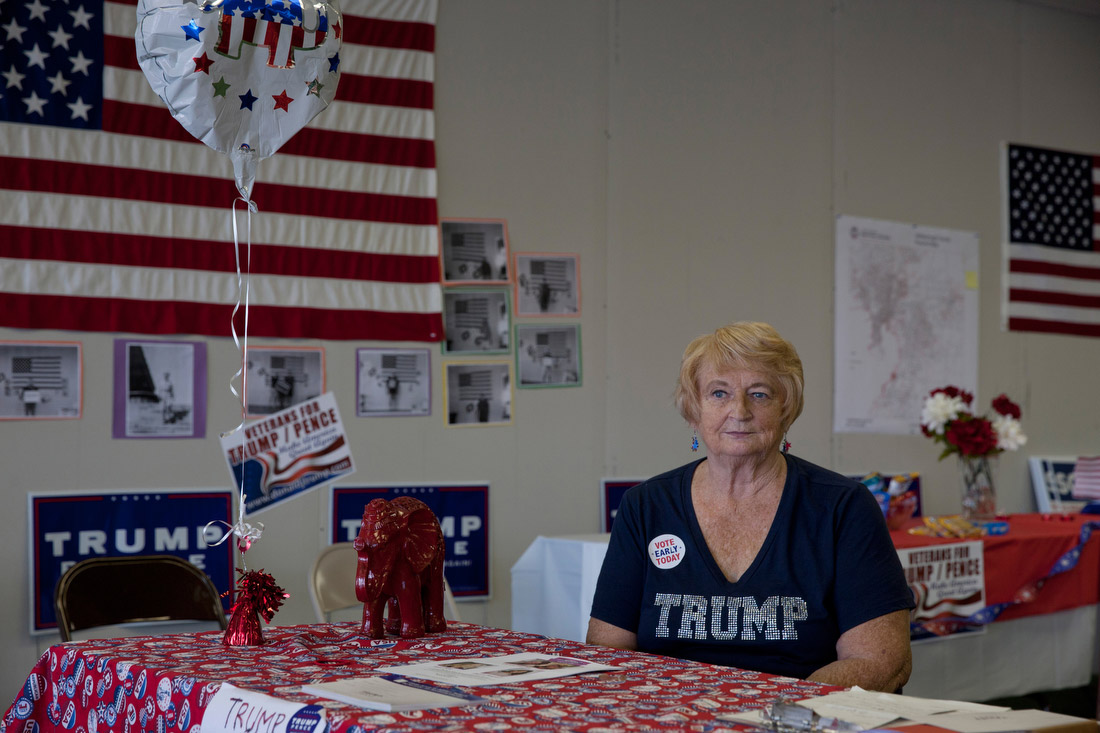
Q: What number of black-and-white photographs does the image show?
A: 9